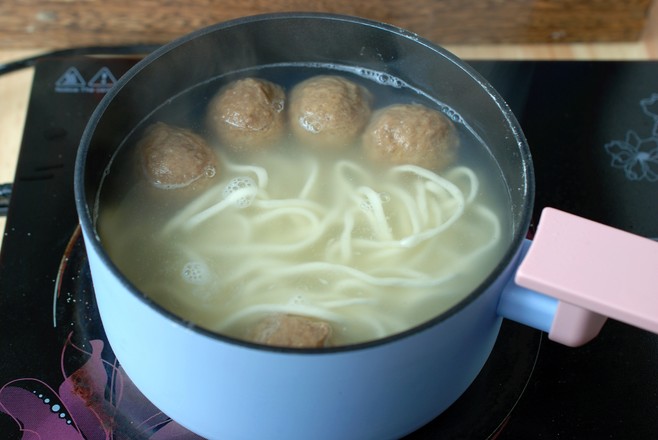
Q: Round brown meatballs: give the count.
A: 5